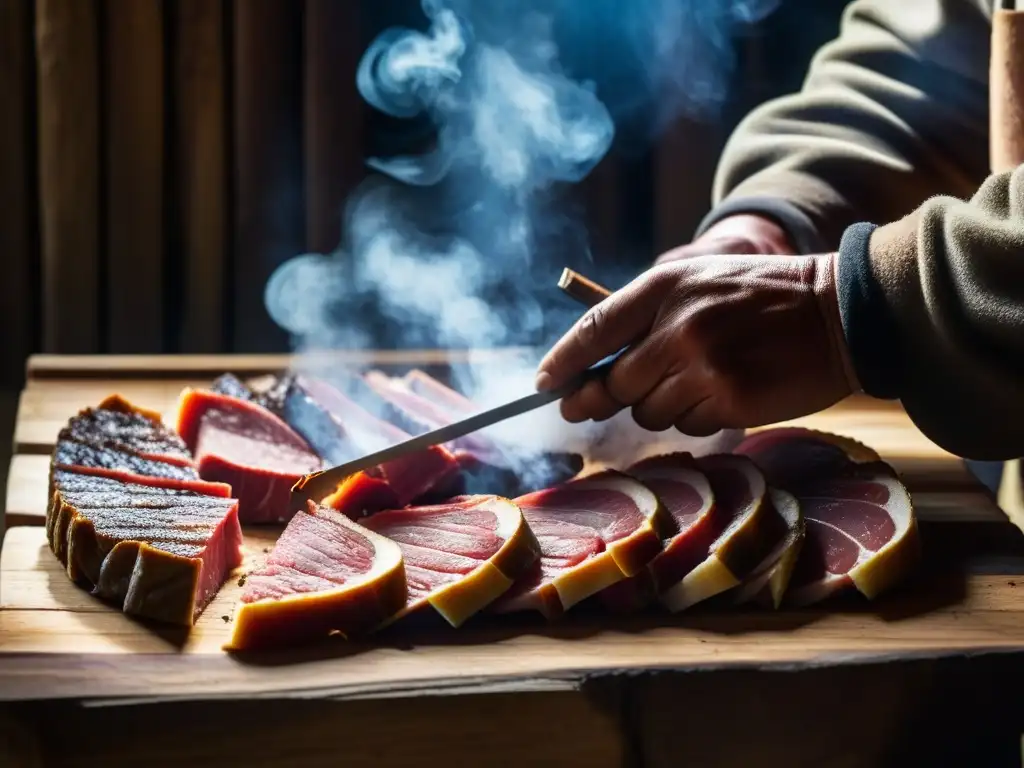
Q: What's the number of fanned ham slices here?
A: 7